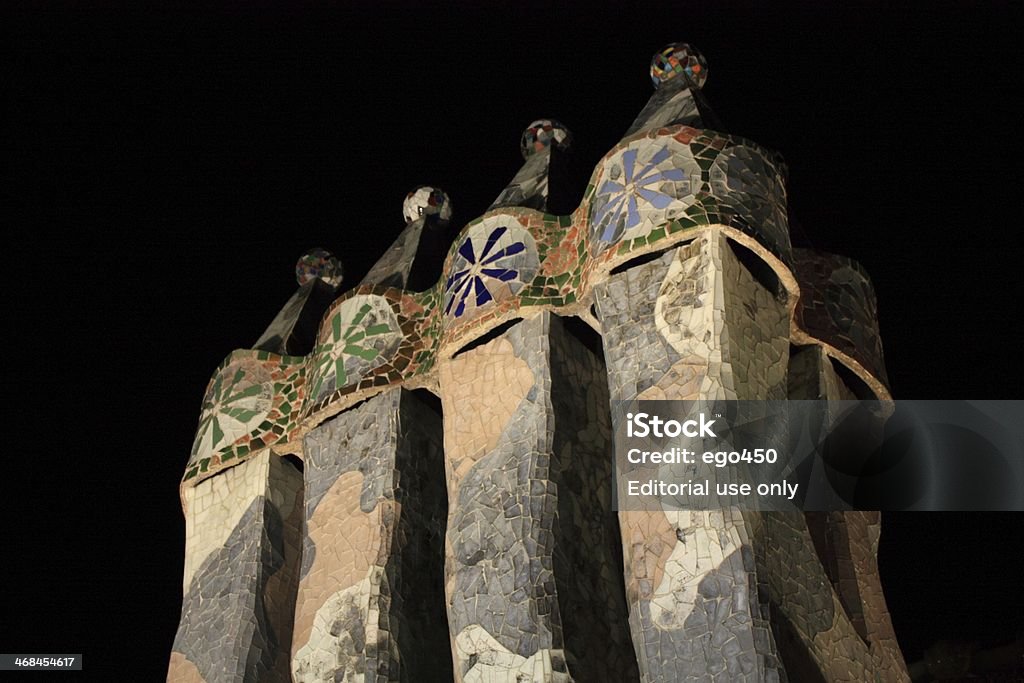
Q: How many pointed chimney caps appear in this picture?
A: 4